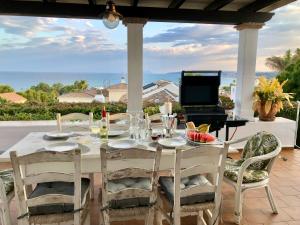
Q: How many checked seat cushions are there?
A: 0